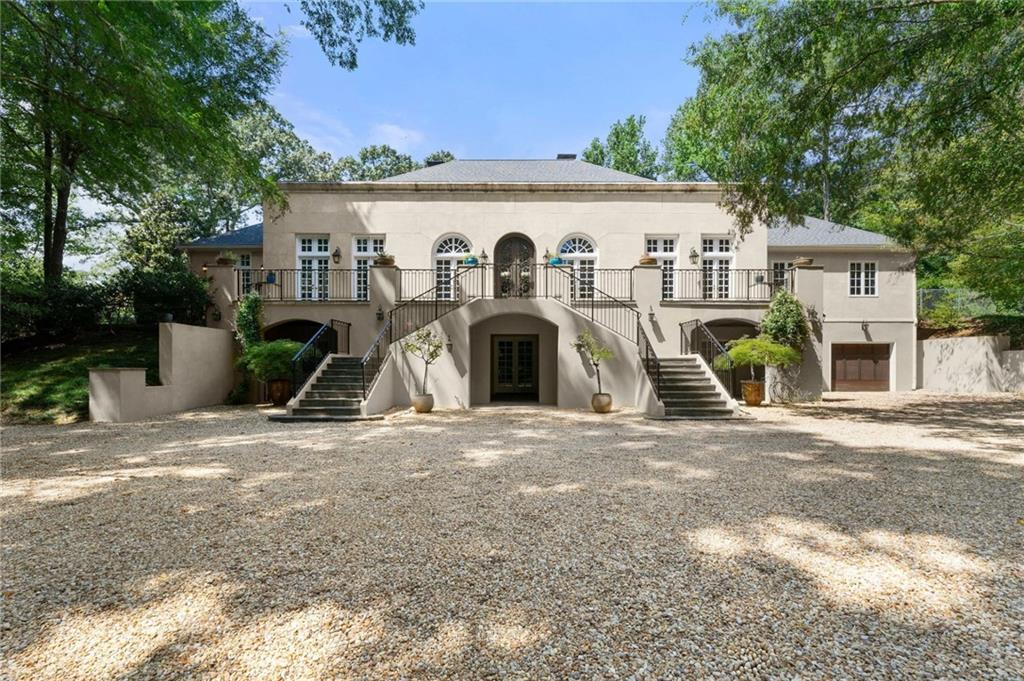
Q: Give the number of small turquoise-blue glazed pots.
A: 2